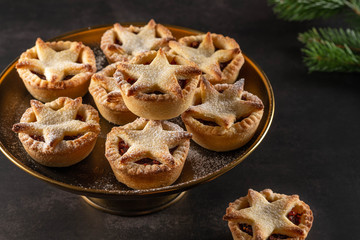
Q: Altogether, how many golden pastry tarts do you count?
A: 9